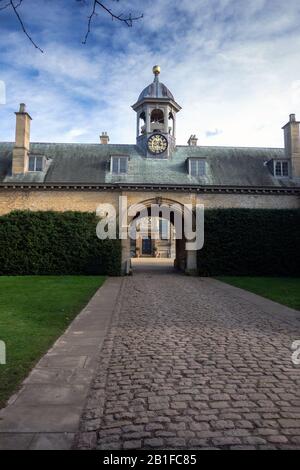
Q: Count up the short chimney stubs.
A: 2